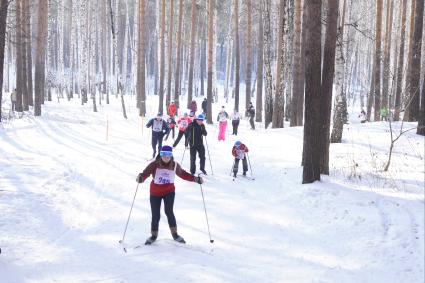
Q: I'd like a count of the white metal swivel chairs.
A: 0